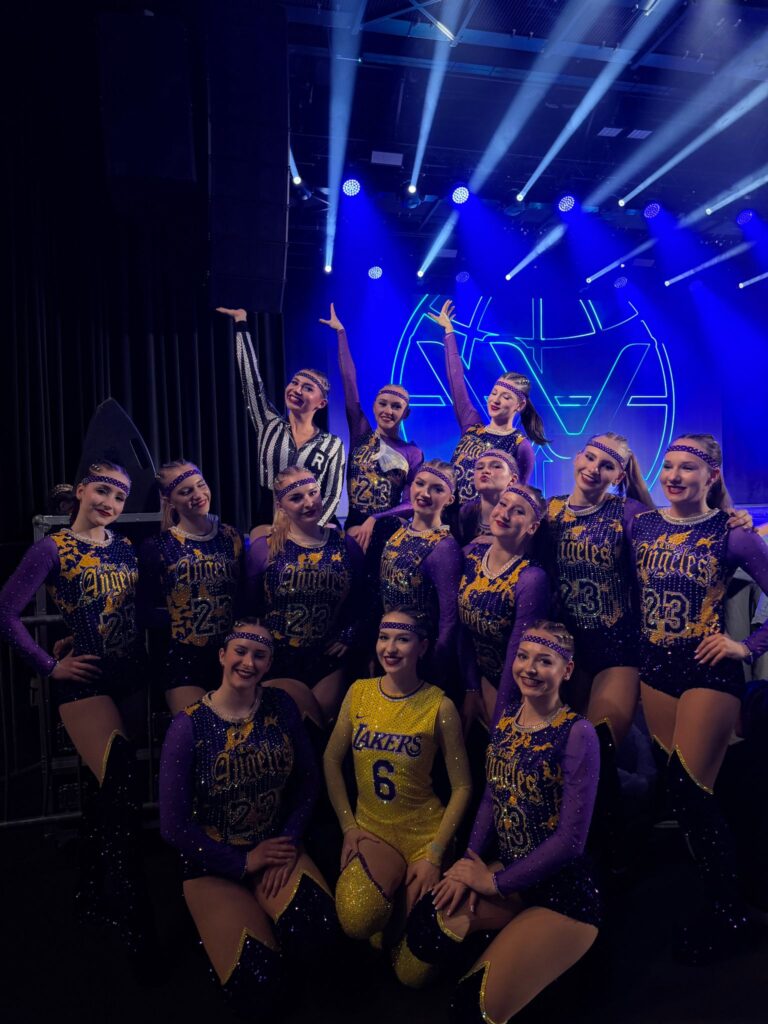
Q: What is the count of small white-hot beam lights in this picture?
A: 11